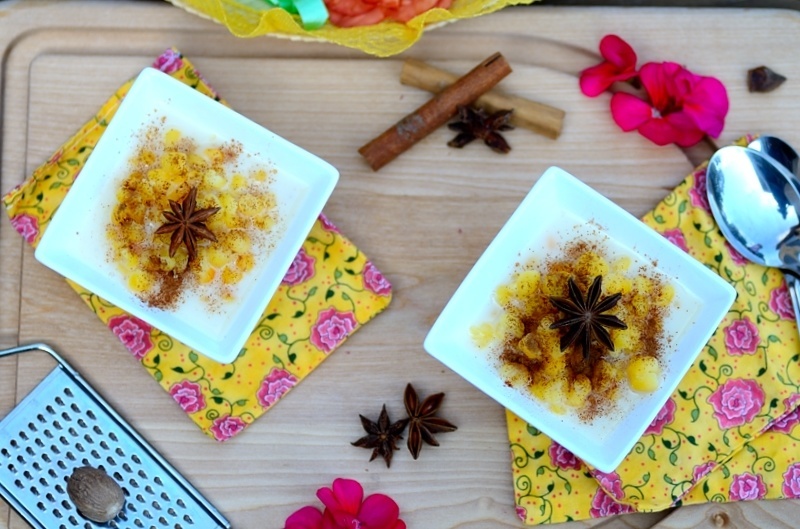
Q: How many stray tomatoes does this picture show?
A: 0